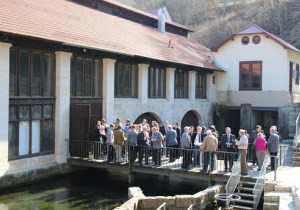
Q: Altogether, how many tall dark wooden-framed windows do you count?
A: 6